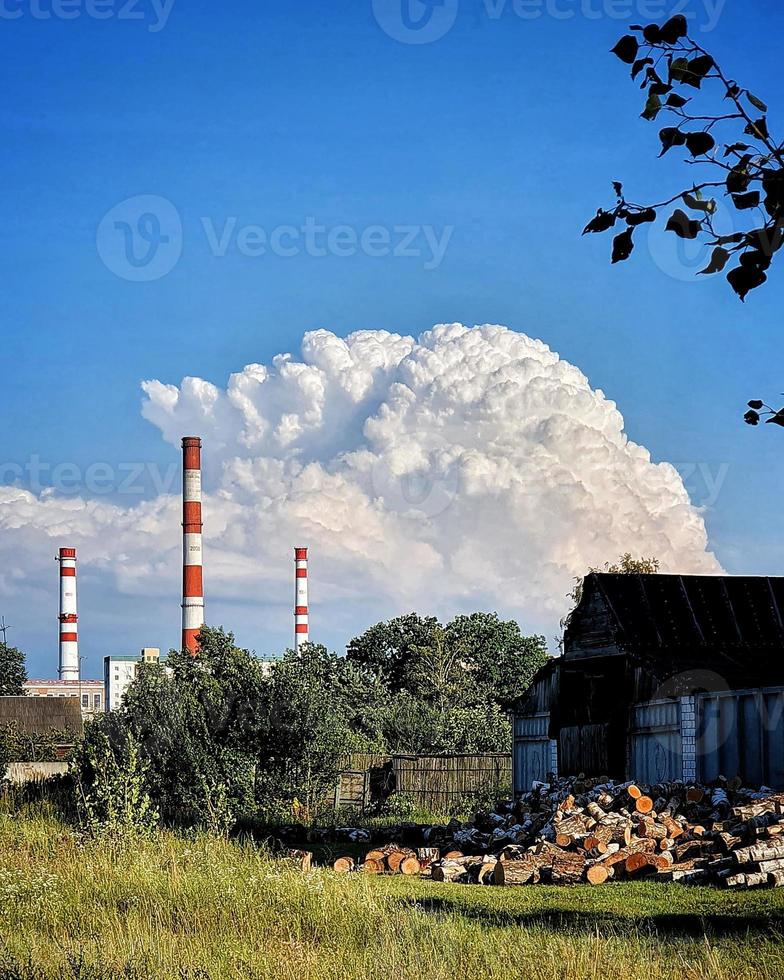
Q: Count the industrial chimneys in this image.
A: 3